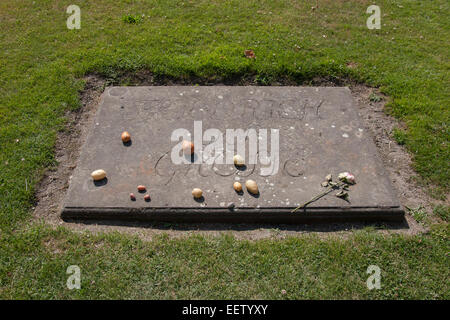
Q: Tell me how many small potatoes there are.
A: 3